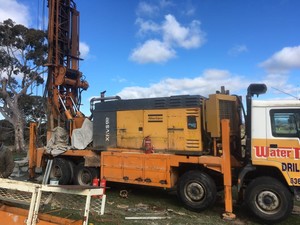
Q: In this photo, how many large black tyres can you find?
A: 4